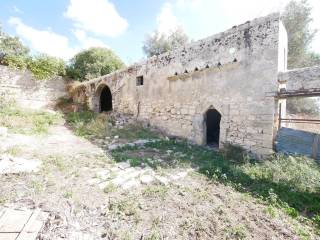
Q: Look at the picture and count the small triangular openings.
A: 6